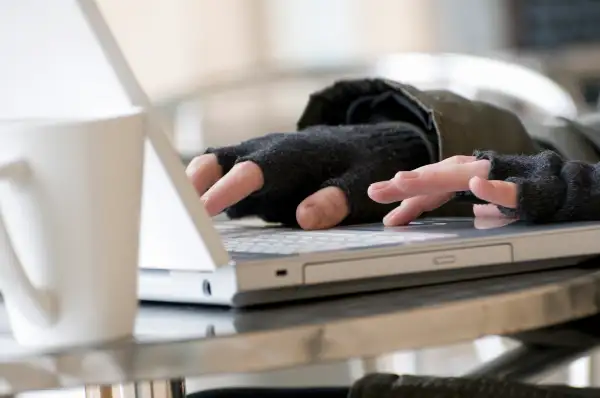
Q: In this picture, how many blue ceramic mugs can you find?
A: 0